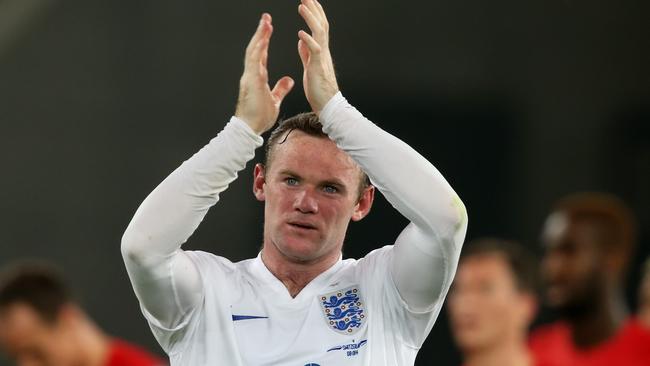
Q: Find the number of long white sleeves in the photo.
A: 2